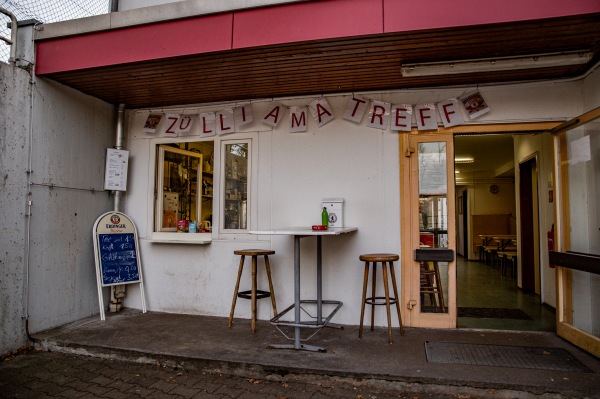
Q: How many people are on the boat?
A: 0